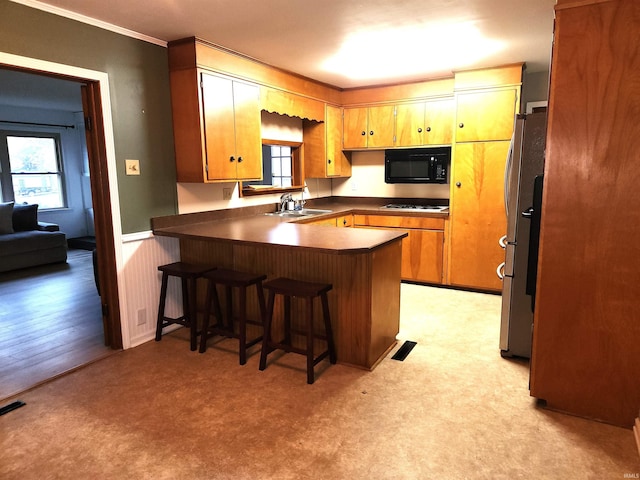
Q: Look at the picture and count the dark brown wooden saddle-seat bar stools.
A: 3